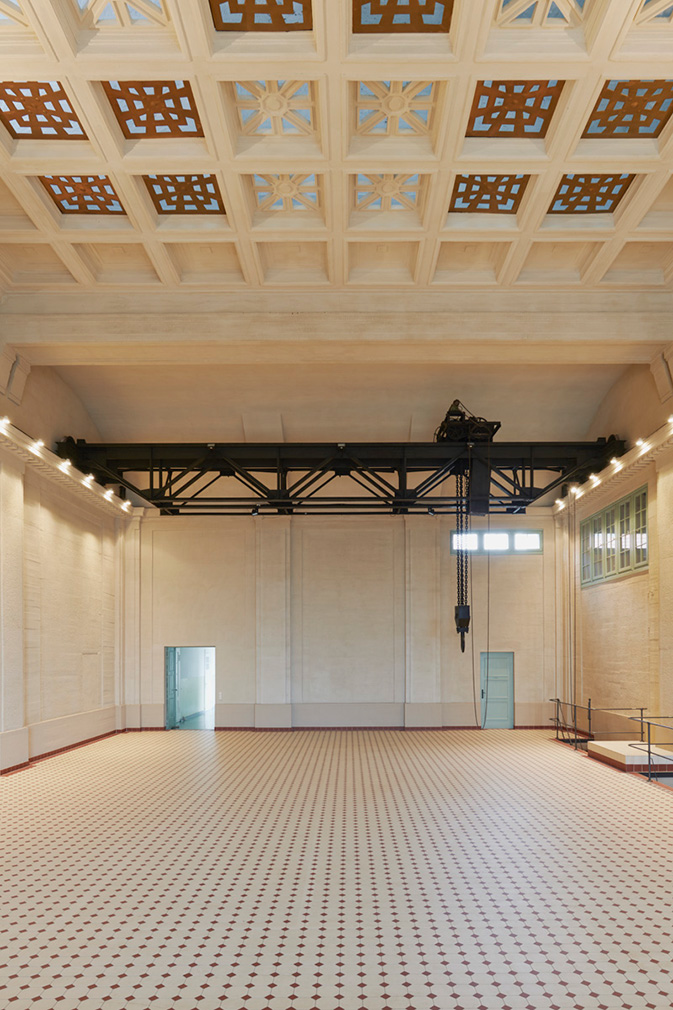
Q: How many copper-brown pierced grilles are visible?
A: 10